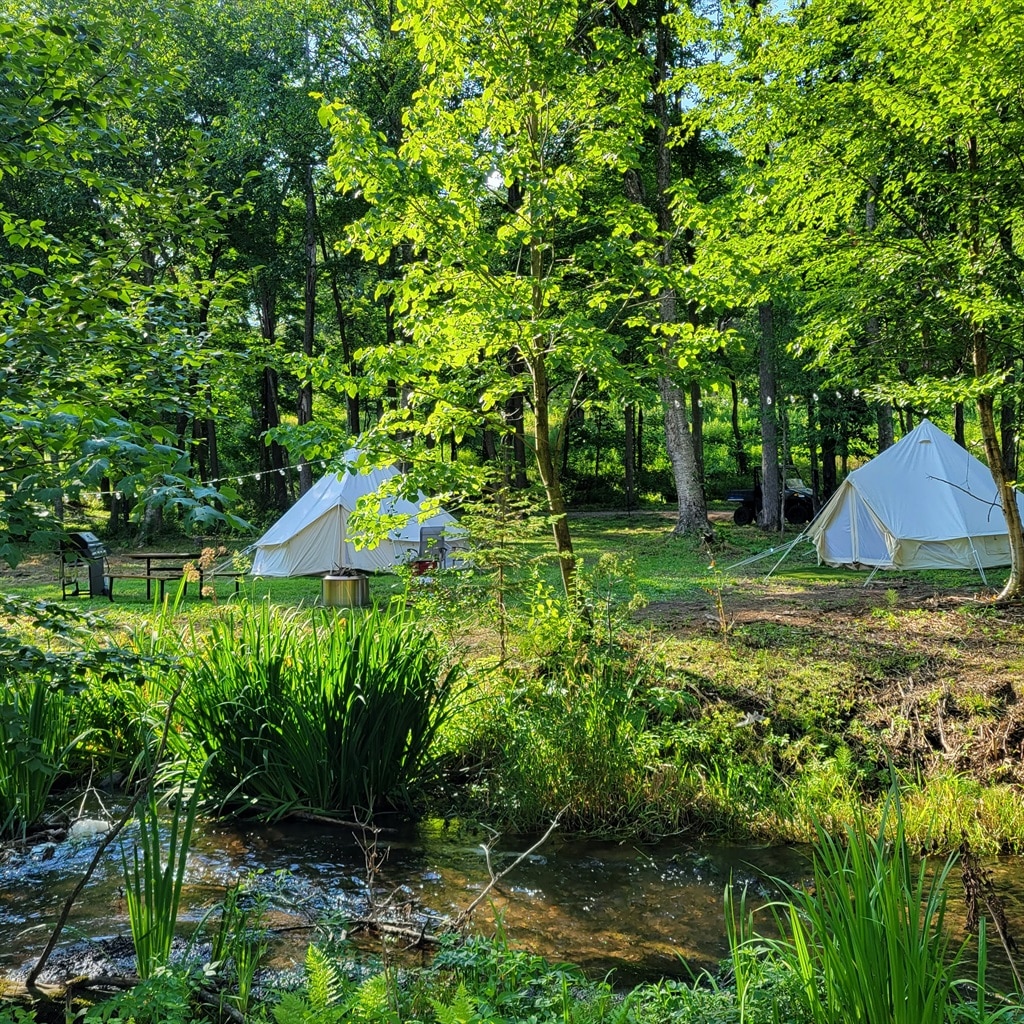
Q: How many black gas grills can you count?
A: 1